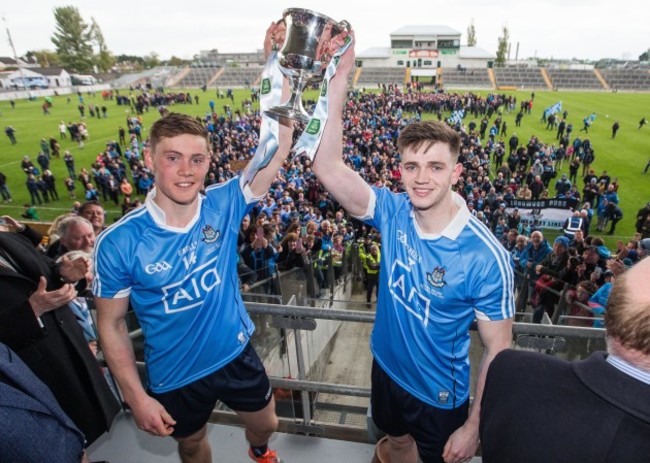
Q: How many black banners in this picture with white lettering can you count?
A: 1